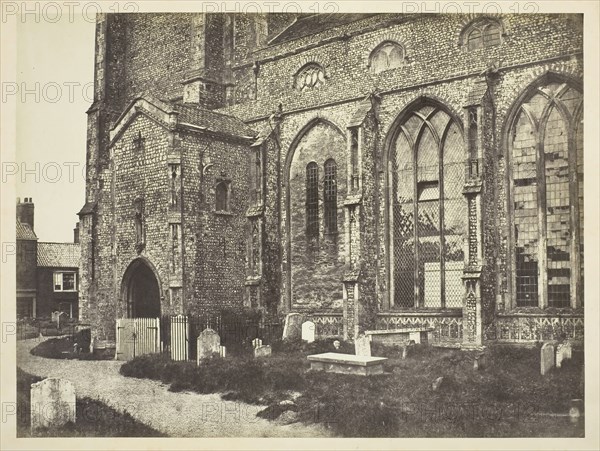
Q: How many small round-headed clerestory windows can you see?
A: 3